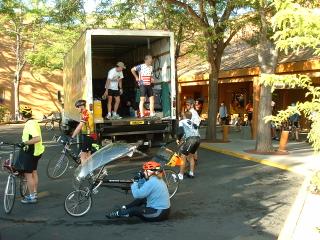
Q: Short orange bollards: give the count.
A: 2